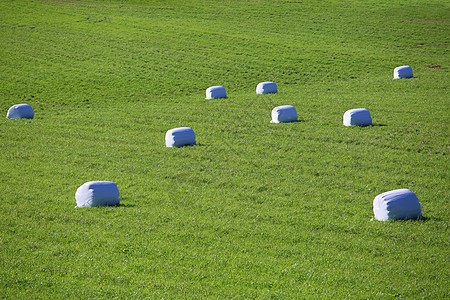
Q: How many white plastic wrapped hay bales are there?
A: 9